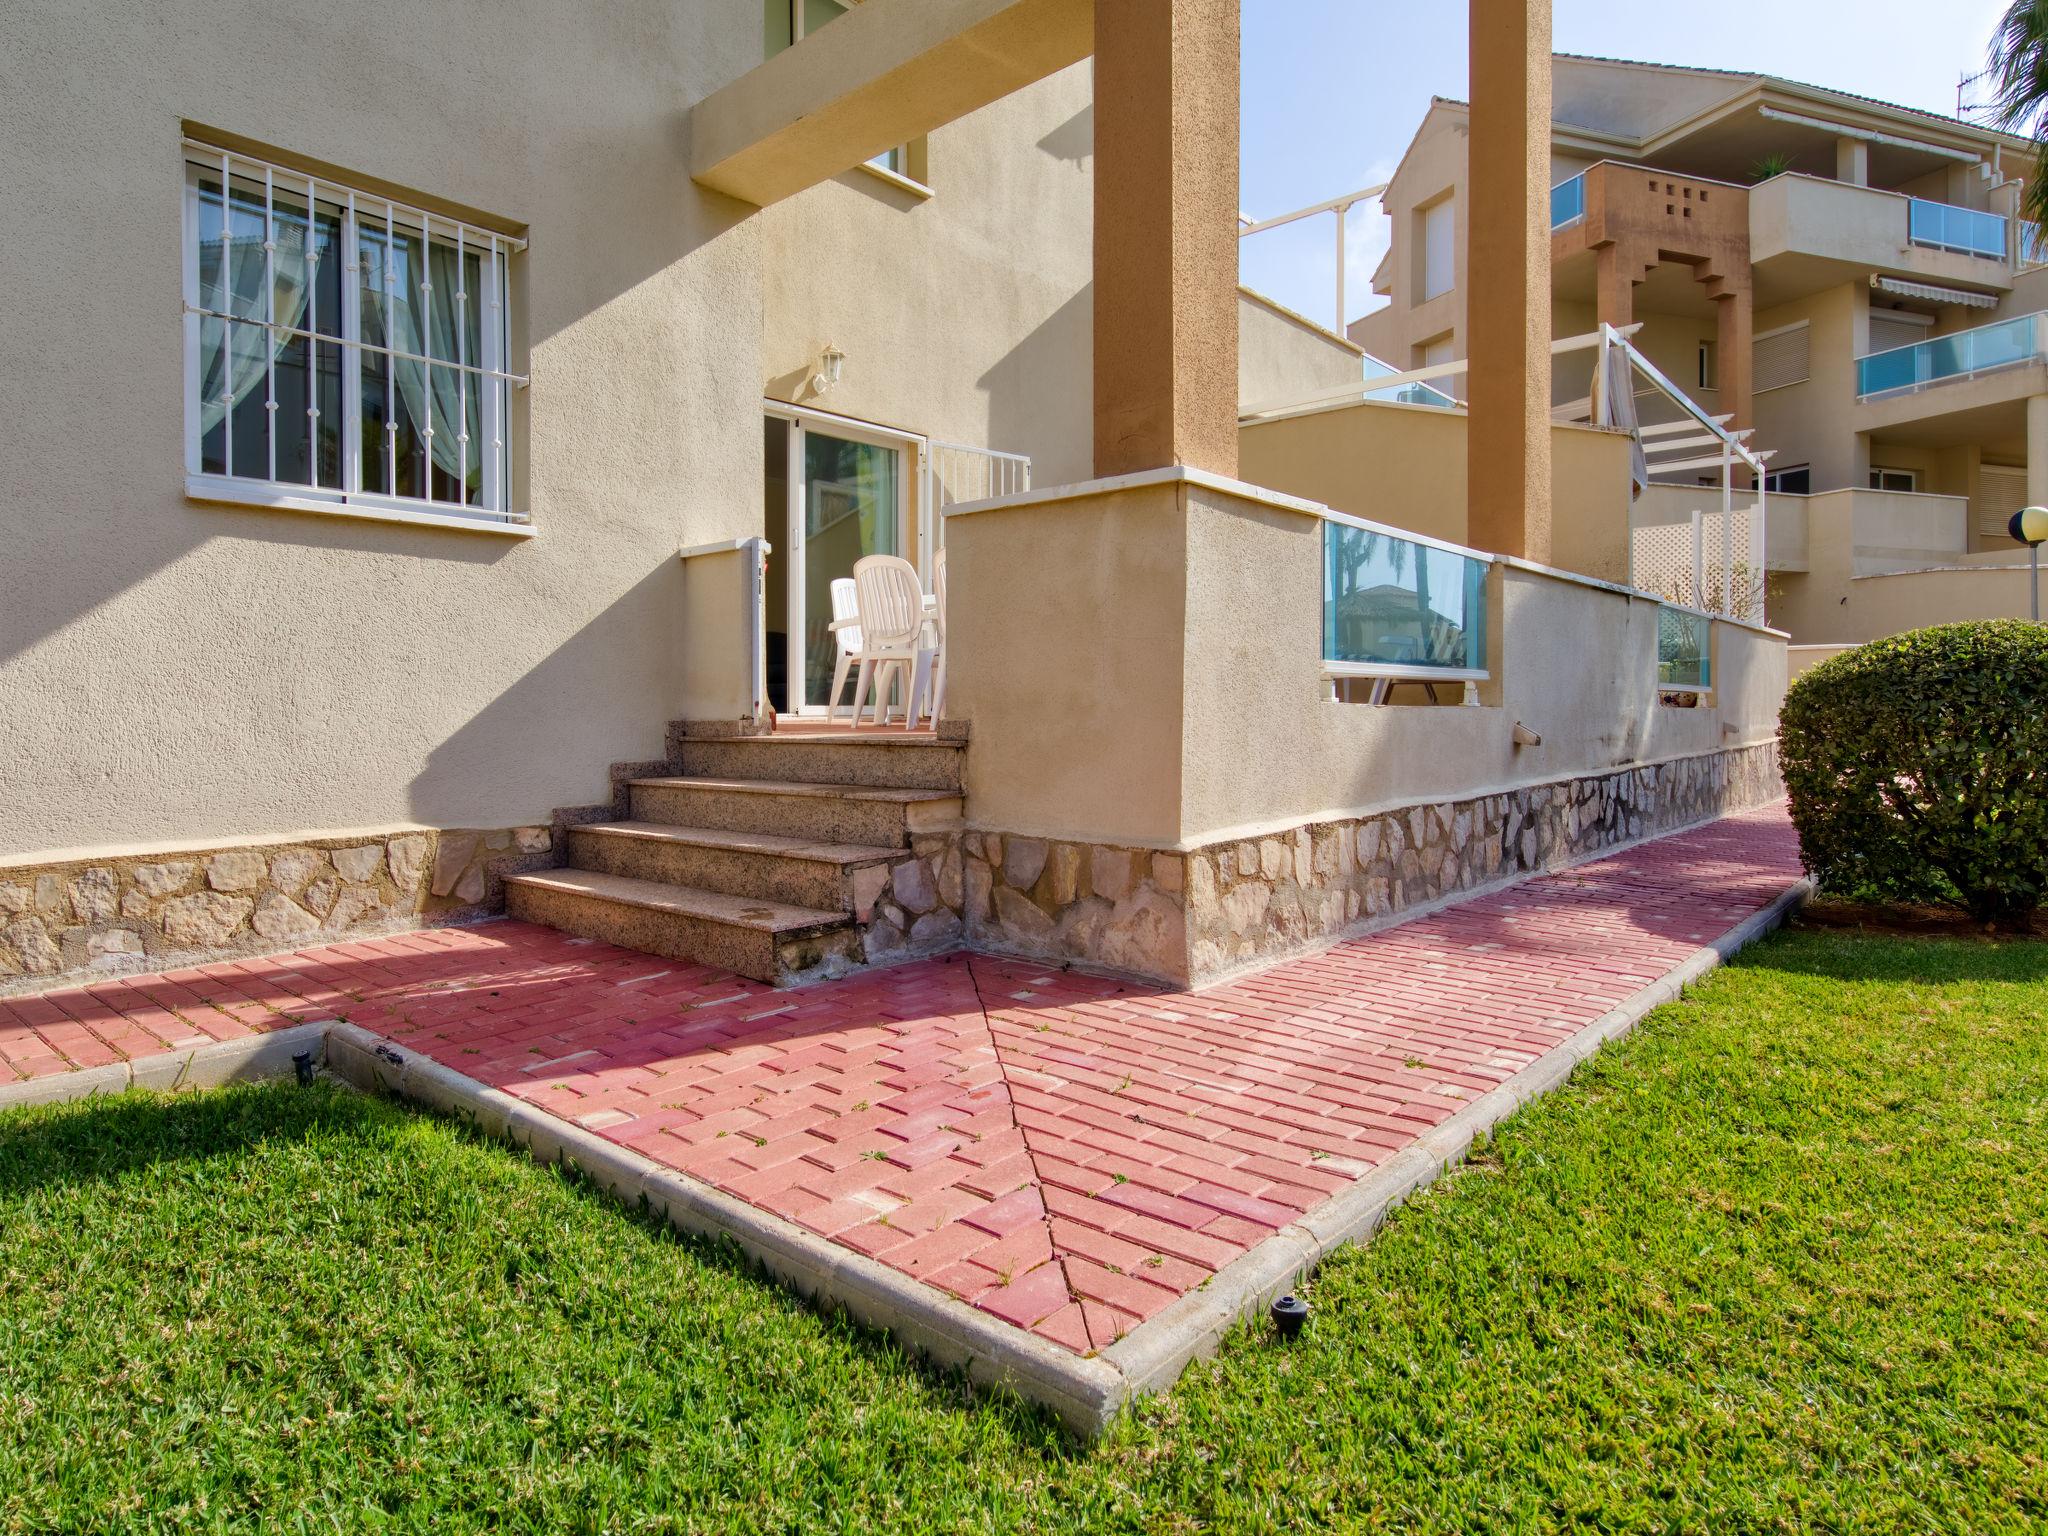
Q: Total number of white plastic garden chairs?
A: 3